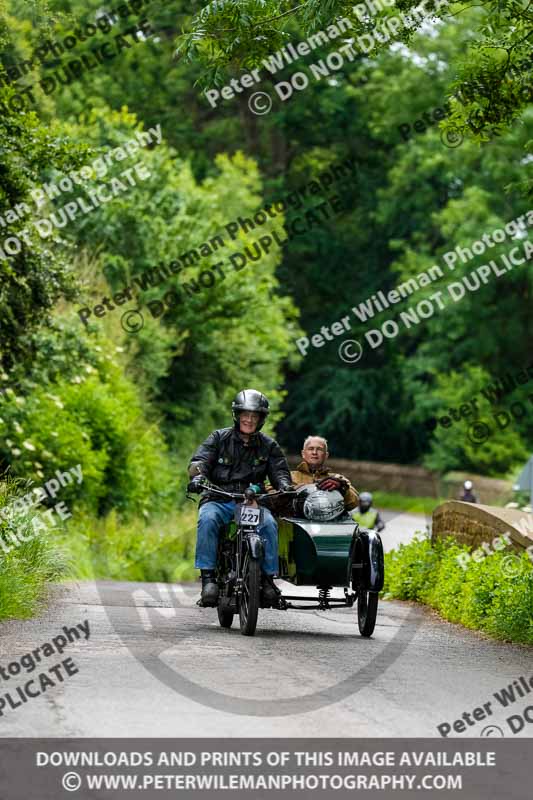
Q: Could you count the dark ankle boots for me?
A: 2